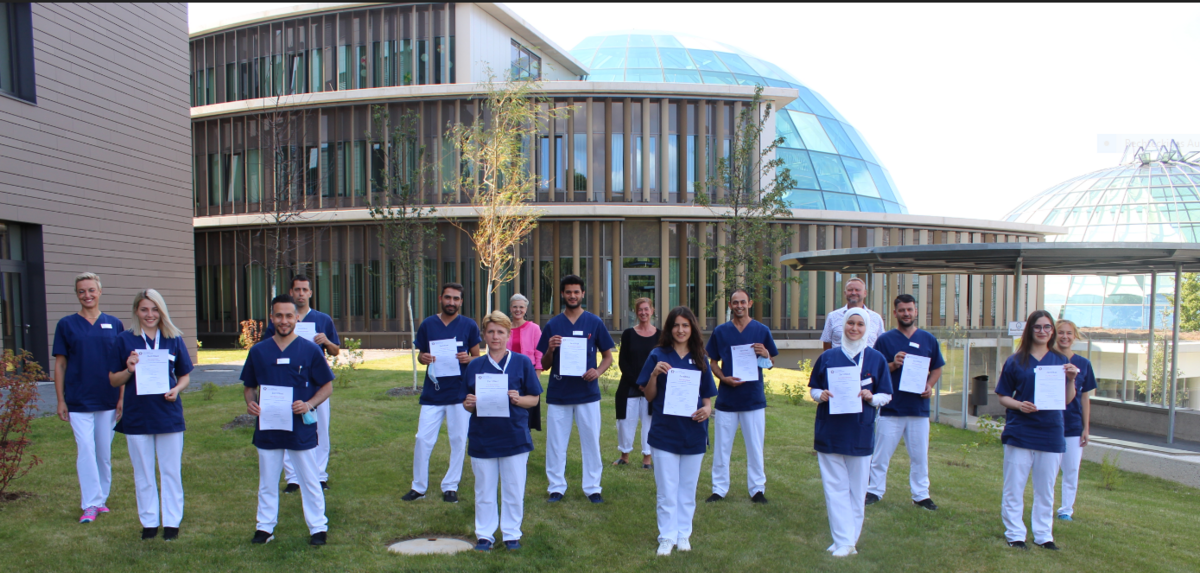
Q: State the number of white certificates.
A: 11